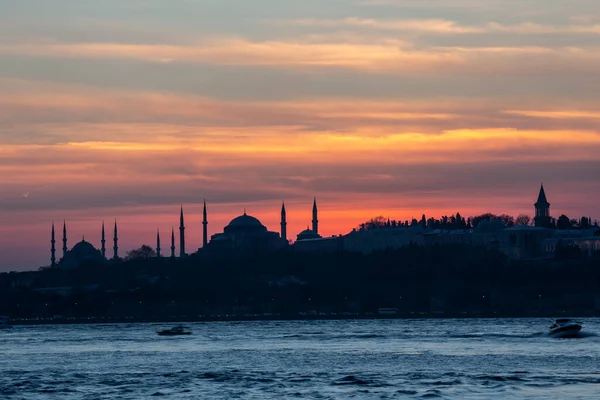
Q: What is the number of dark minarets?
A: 10